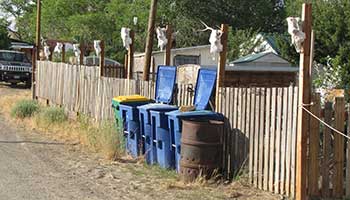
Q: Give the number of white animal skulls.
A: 8